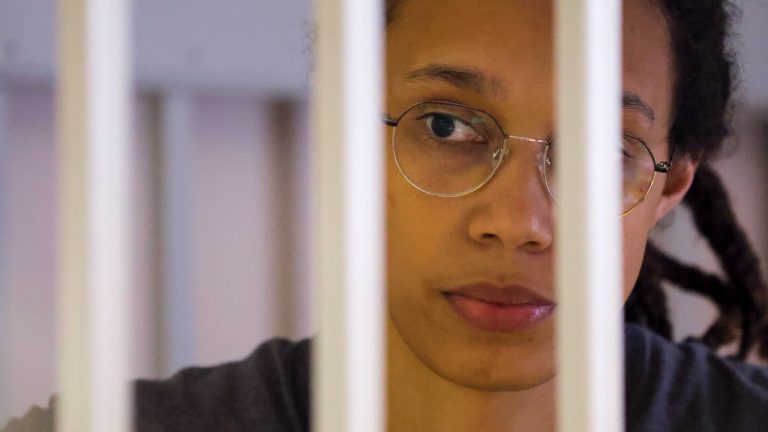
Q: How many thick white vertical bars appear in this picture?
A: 3